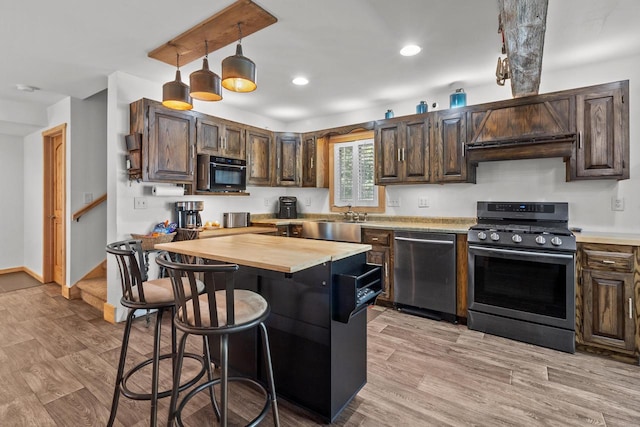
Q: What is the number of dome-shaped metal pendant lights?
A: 3